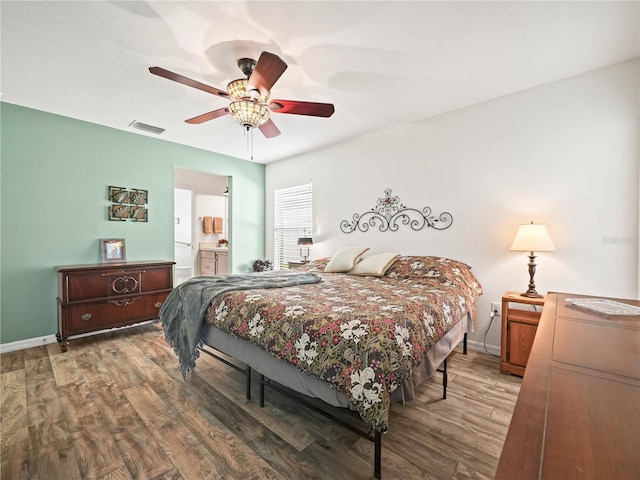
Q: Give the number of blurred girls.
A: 0